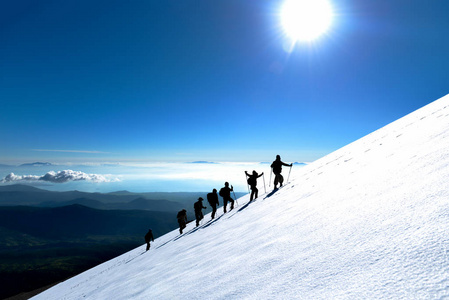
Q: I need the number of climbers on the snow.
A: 7